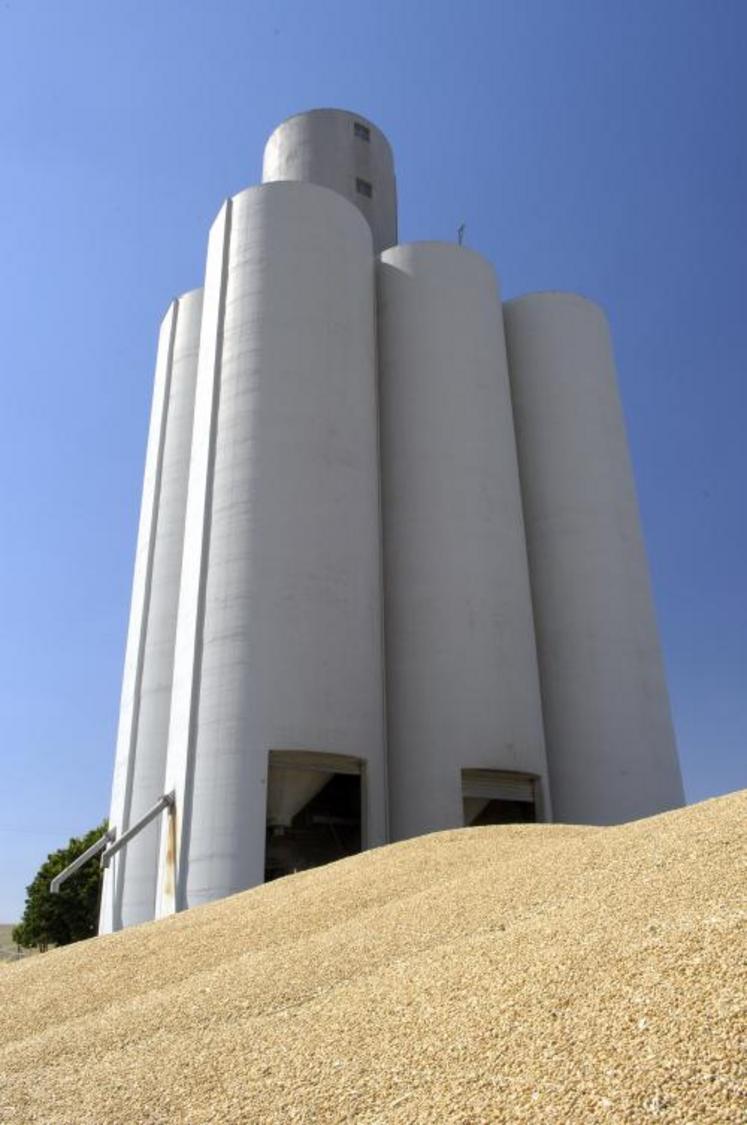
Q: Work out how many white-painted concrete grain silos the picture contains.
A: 5